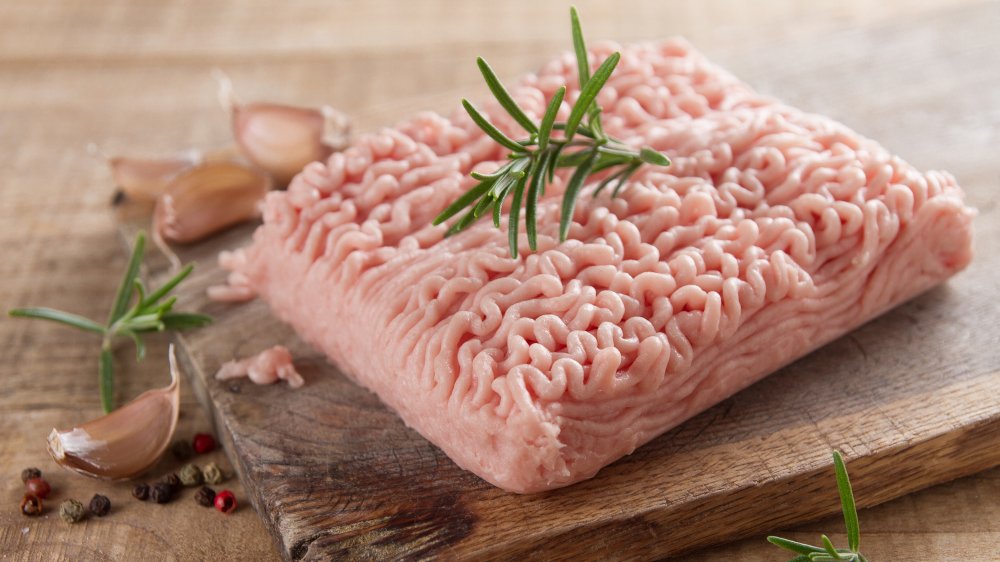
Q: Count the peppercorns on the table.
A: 14